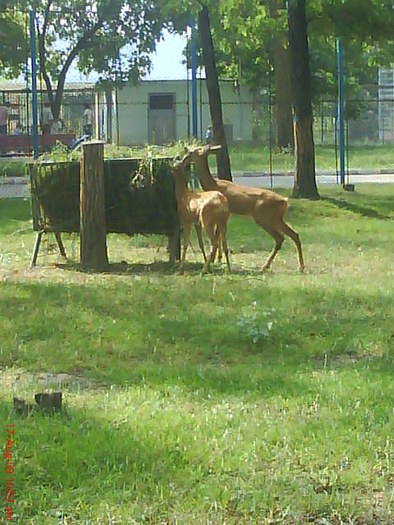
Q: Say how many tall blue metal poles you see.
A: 3